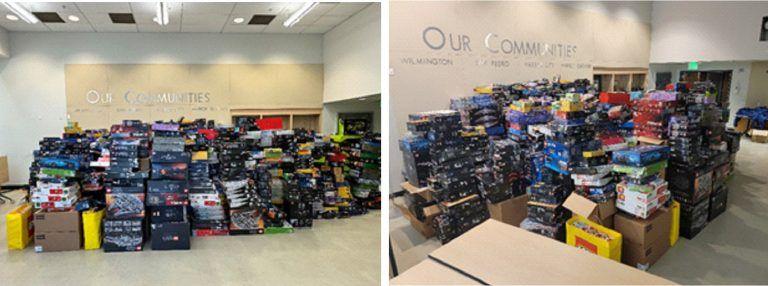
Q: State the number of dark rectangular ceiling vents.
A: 3